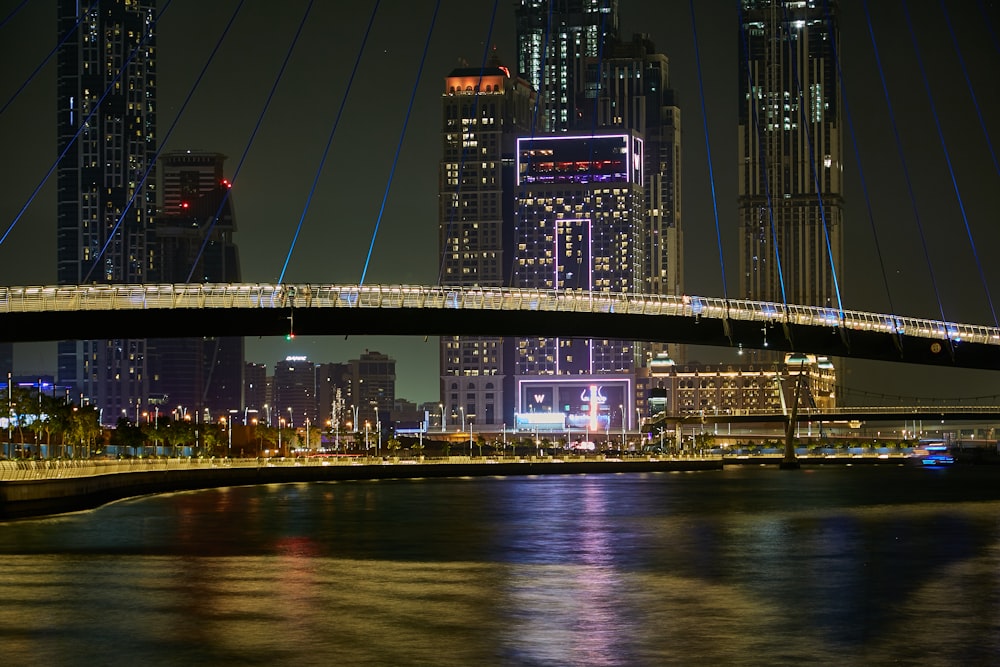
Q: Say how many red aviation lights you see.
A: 3